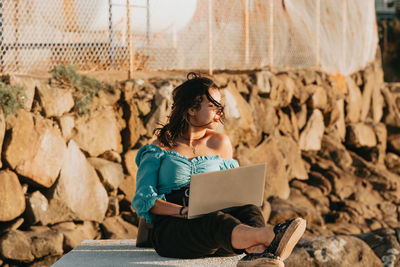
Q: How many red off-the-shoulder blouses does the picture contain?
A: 0